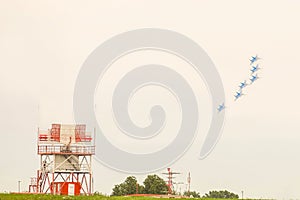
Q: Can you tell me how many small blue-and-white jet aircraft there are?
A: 6